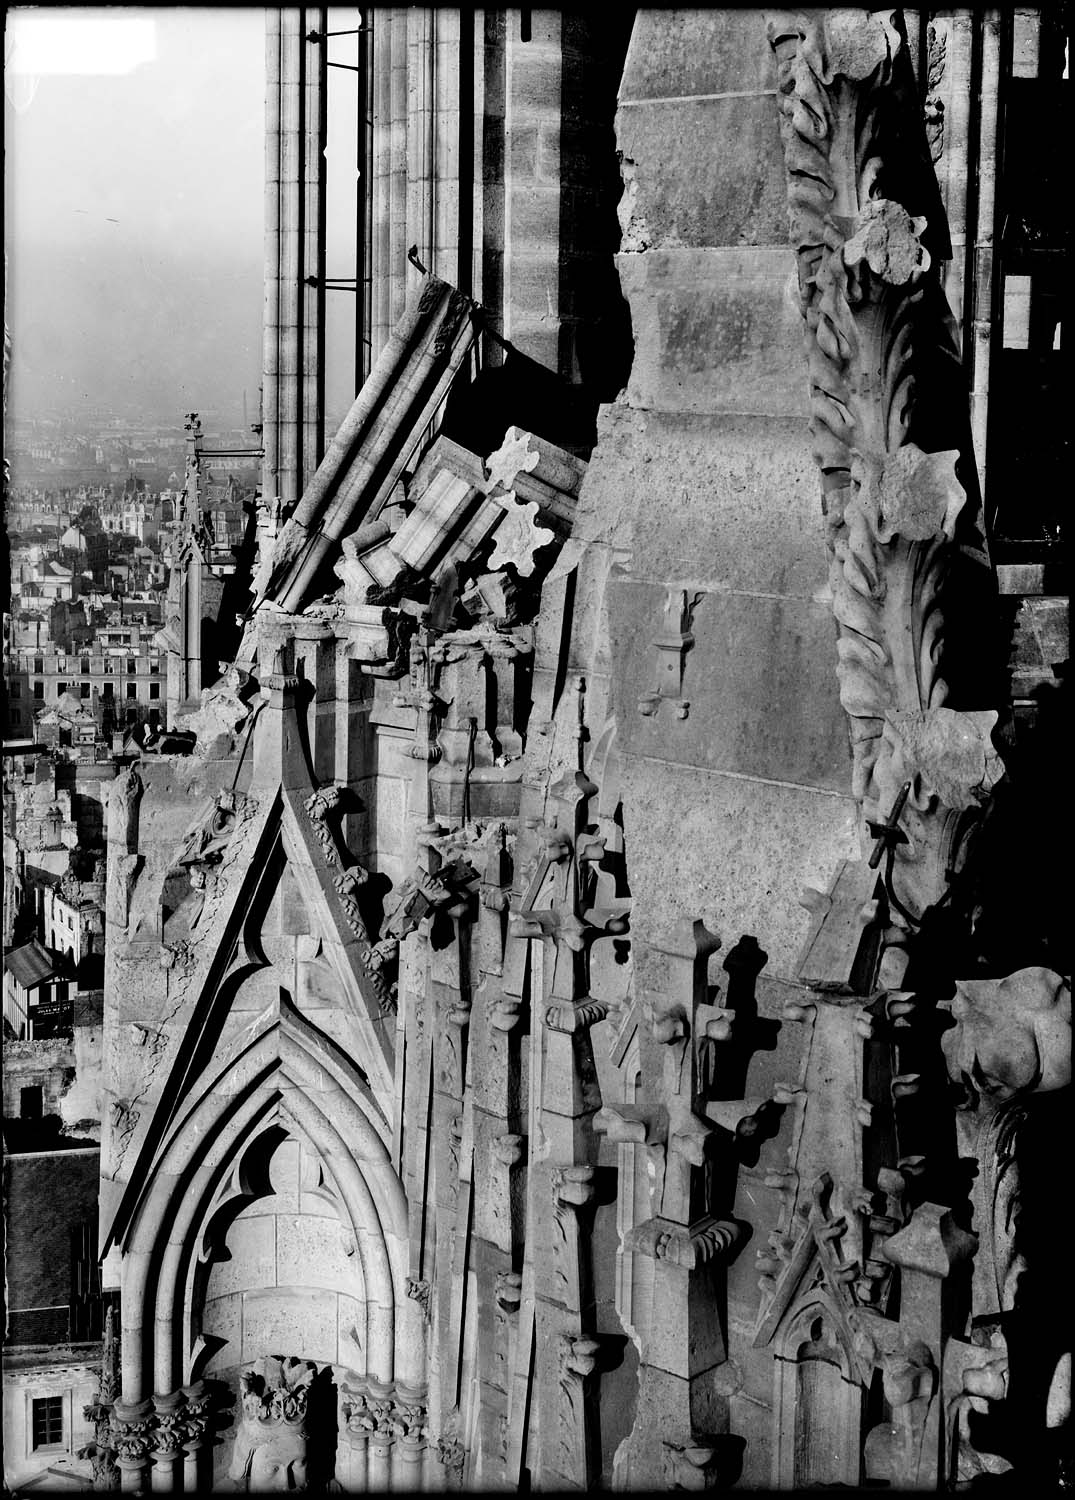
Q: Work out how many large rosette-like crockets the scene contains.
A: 5